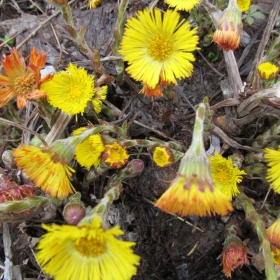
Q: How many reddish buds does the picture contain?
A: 2